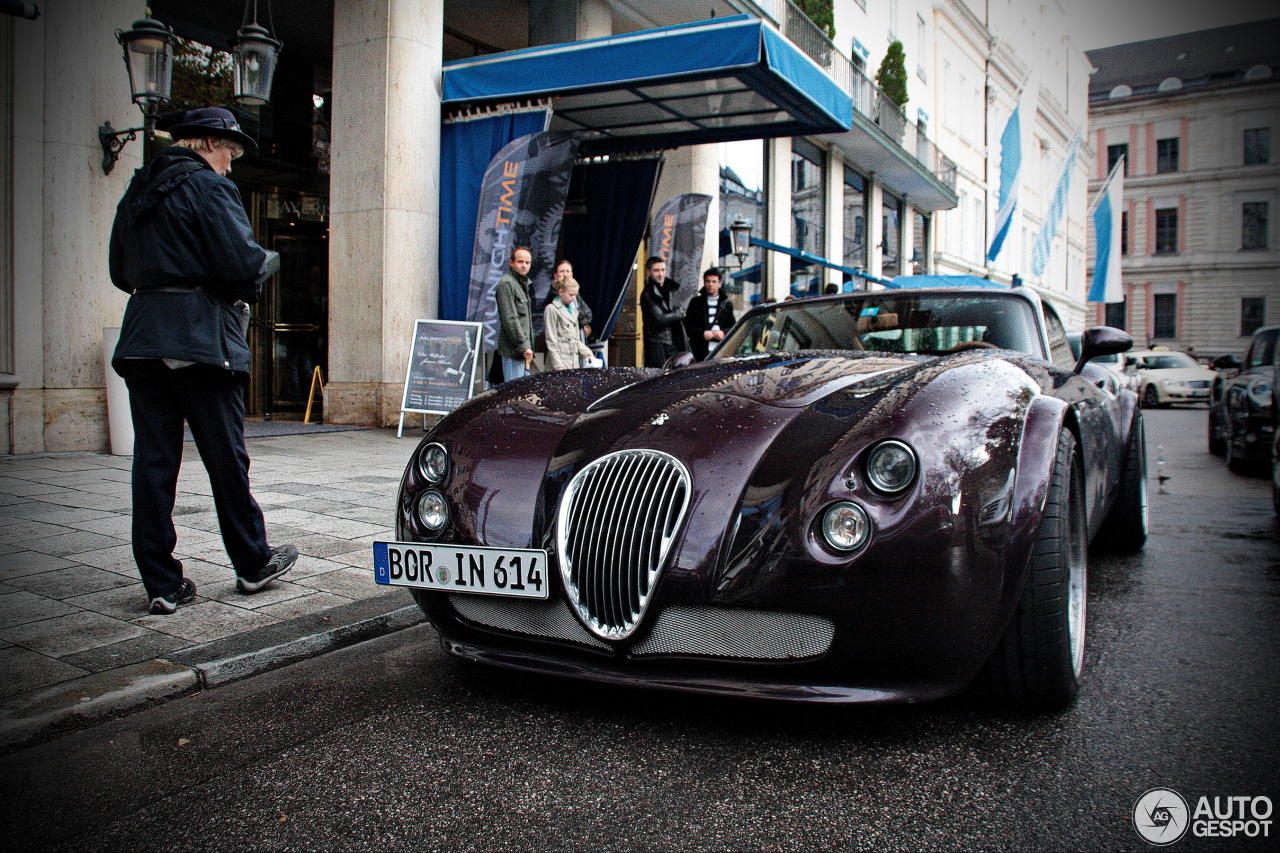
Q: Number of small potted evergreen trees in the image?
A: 2